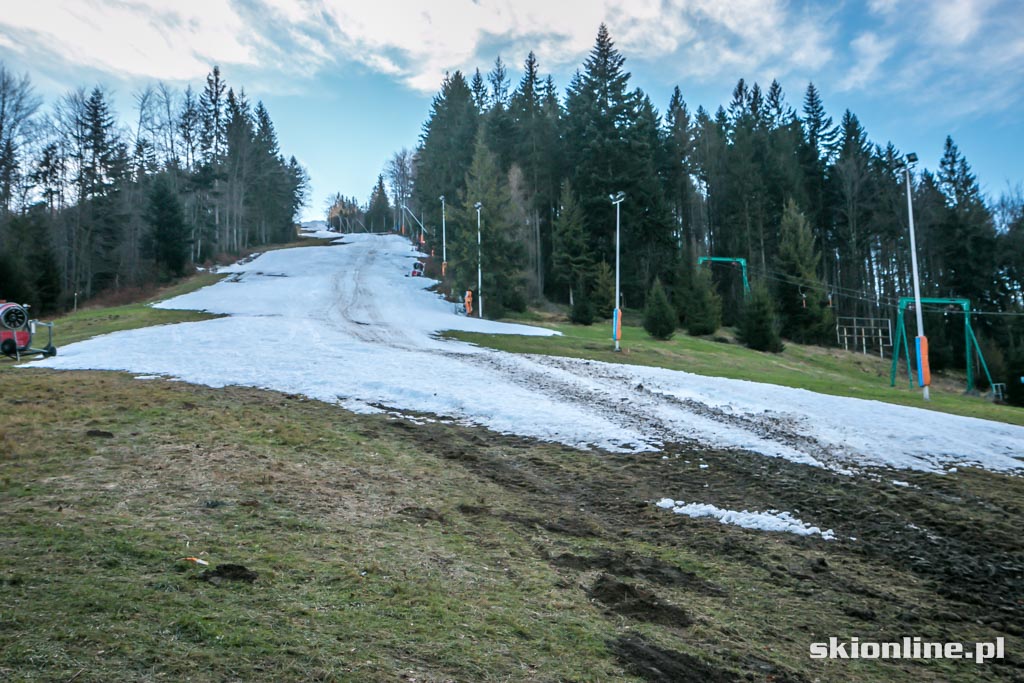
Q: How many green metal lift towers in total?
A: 2